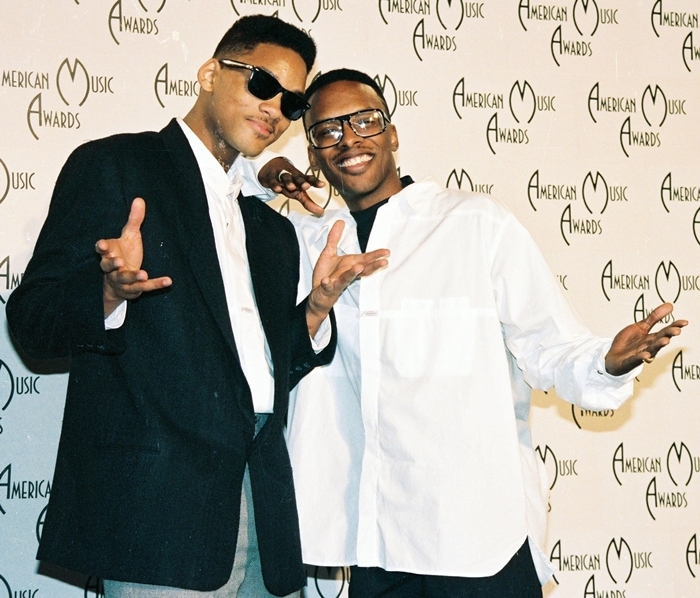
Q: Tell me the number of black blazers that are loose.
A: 1